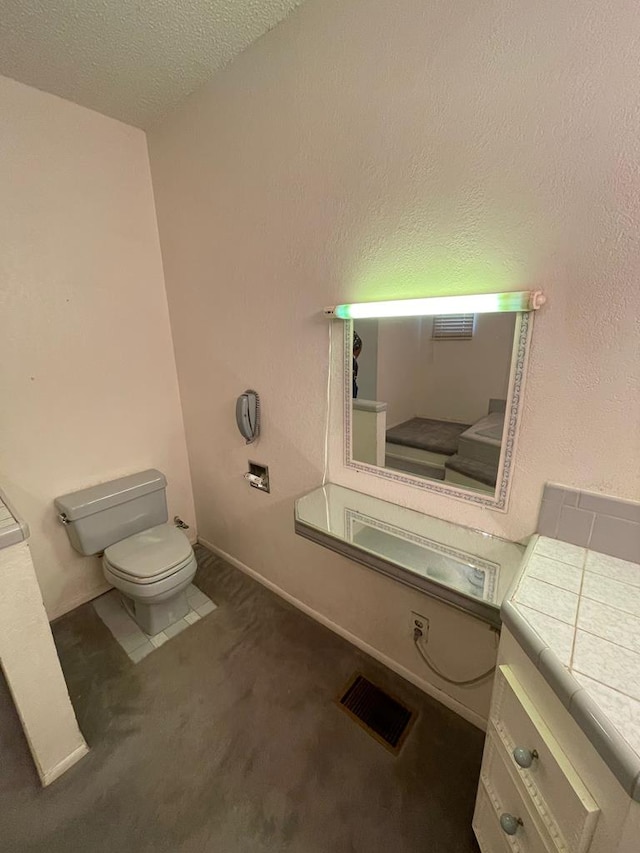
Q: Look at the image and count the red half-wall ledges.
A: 0